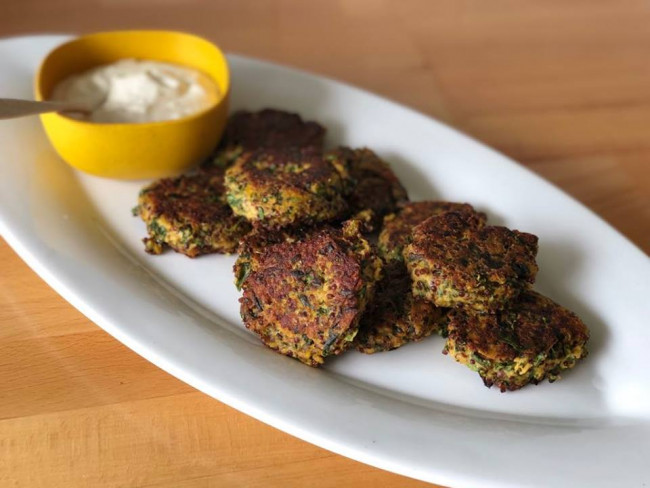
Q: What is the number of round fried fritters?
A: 9